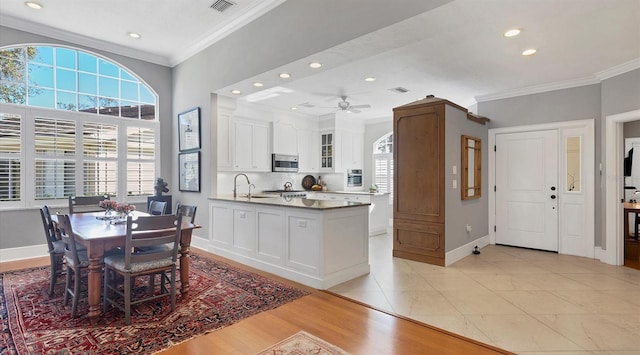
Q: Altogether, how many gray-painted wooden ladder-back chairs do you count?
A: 6